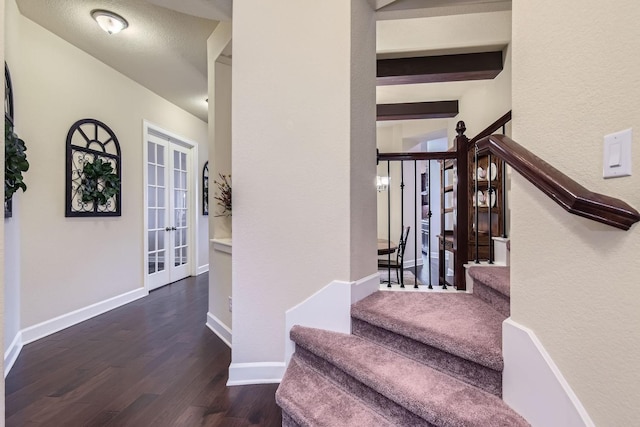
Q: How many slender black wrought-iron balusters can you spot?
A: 8